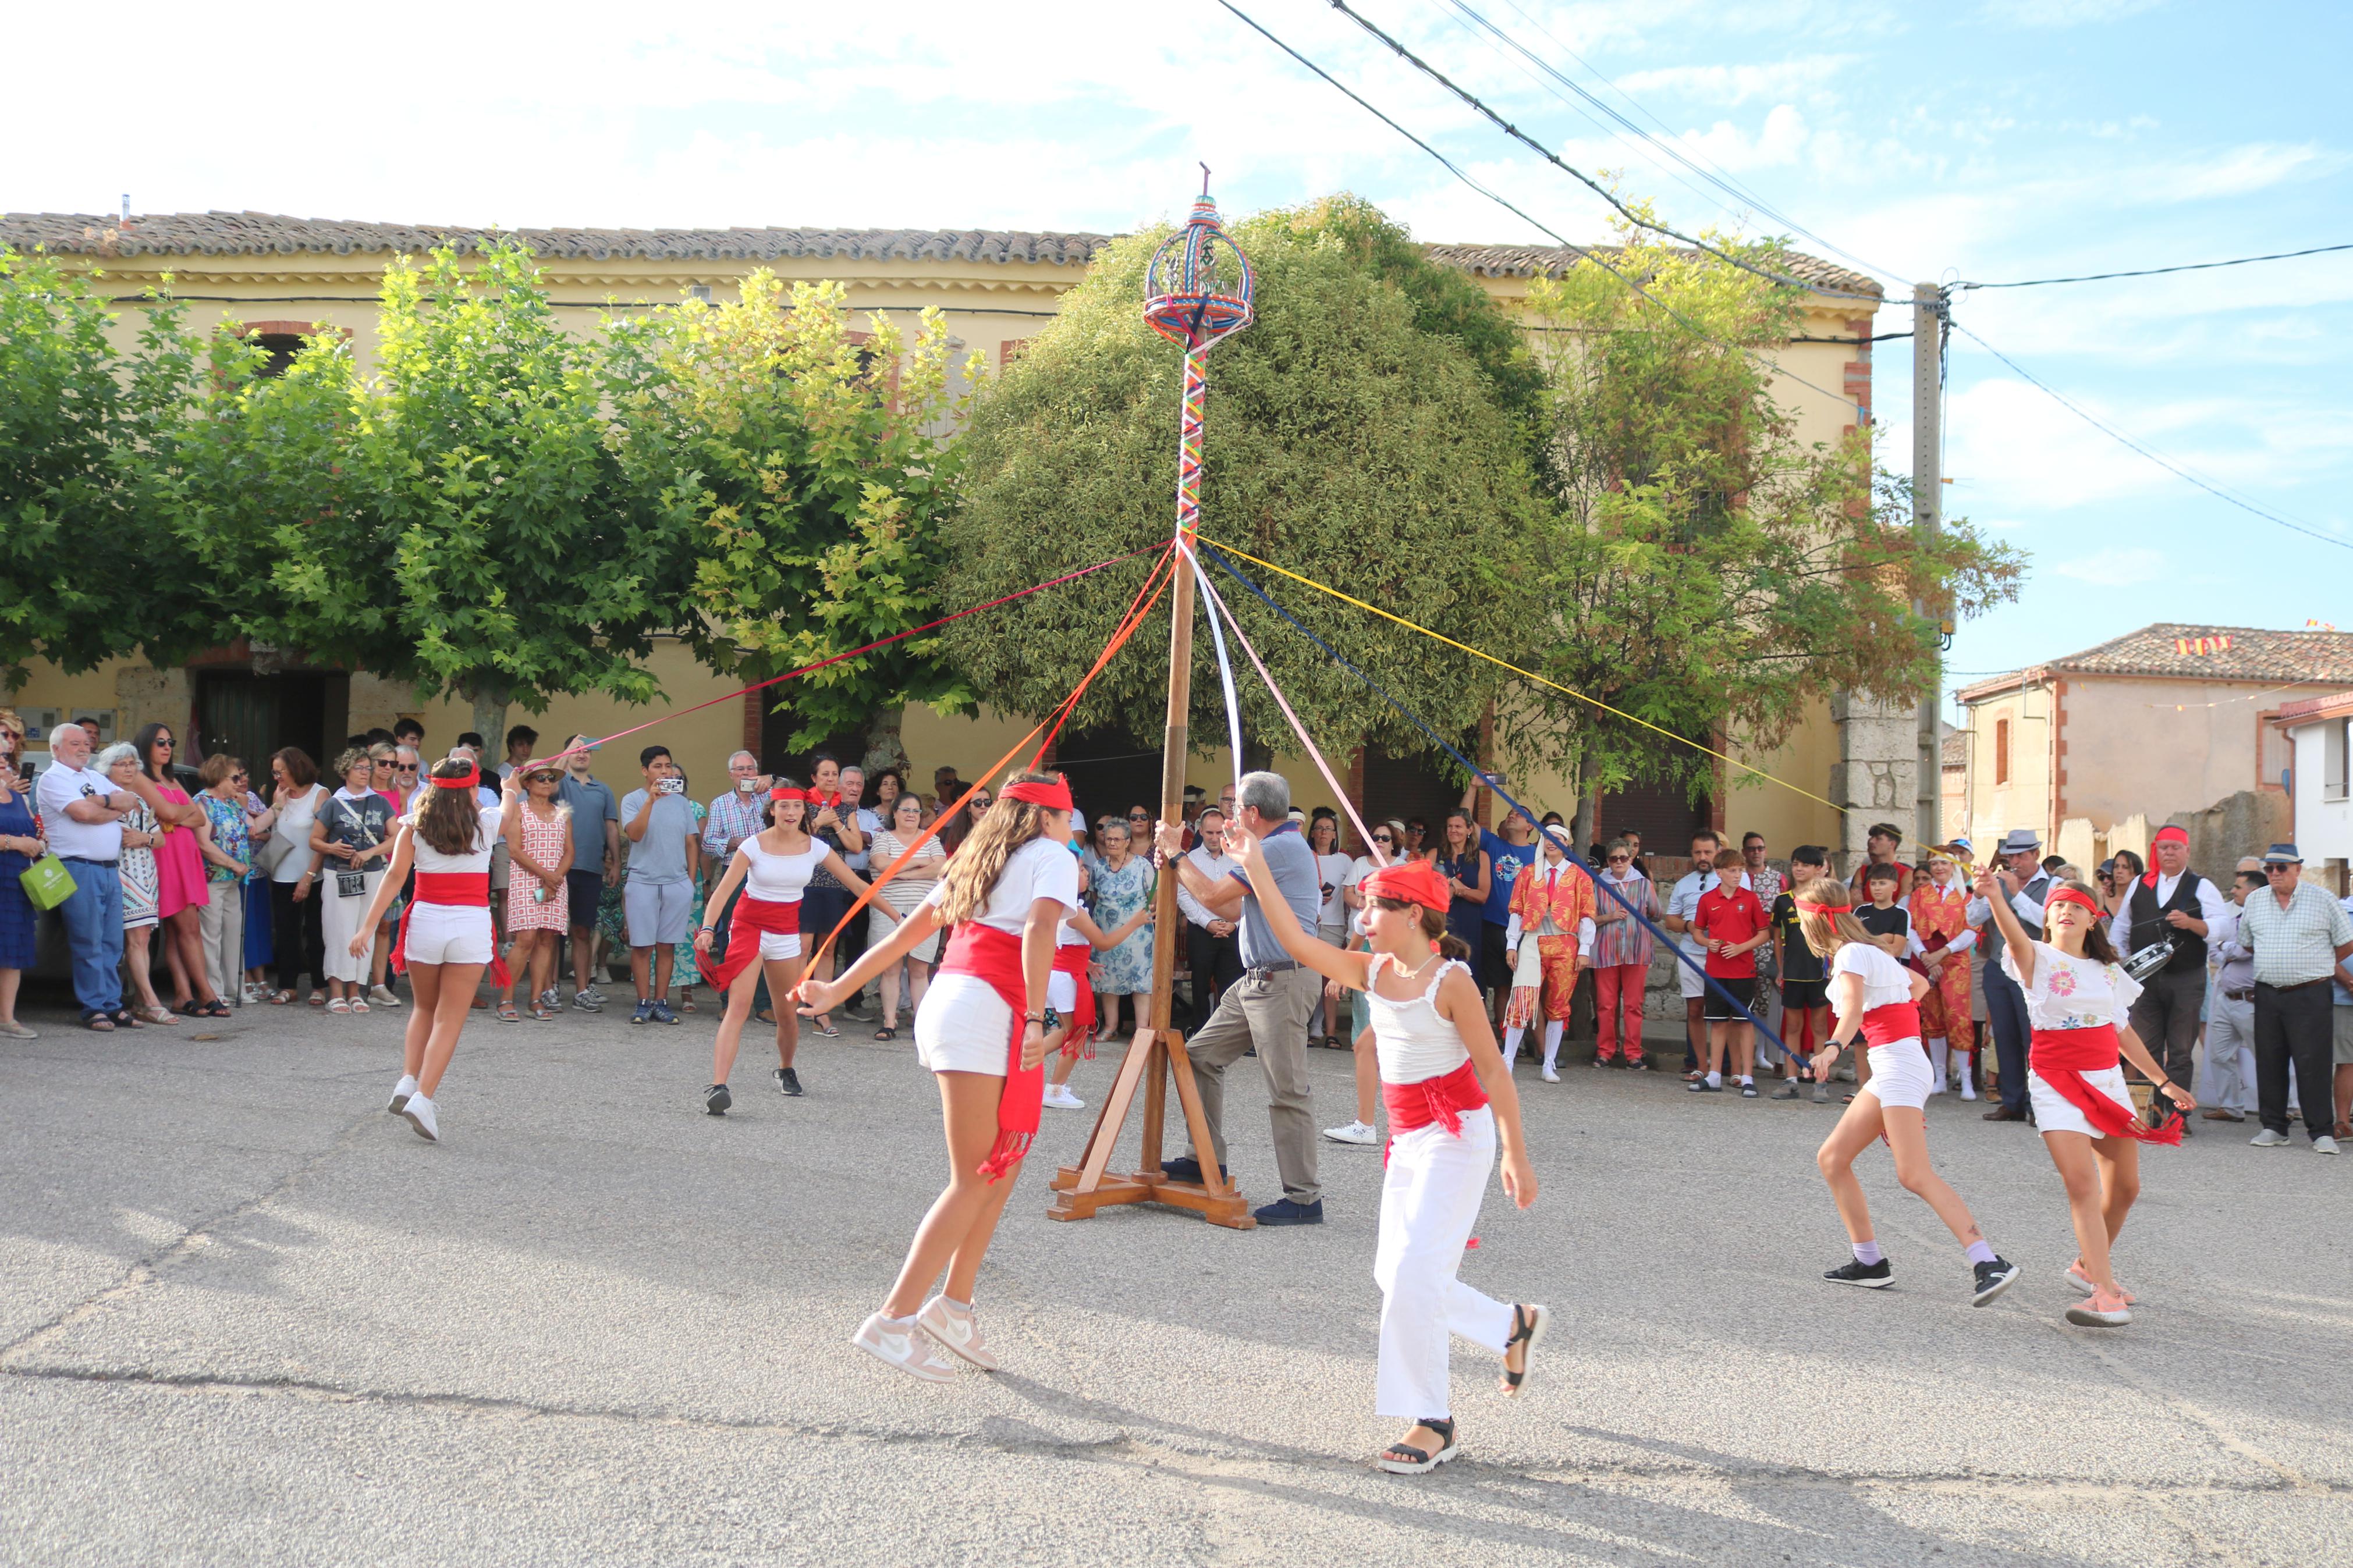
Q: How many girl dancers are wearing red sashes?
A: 7